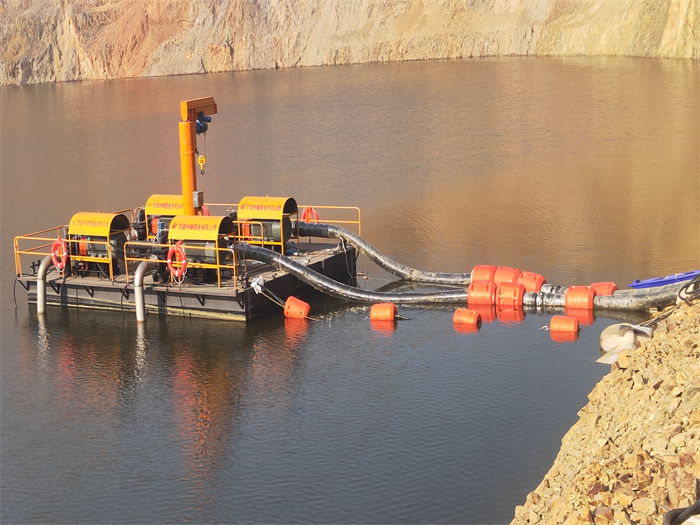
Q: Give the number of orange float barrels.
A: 11